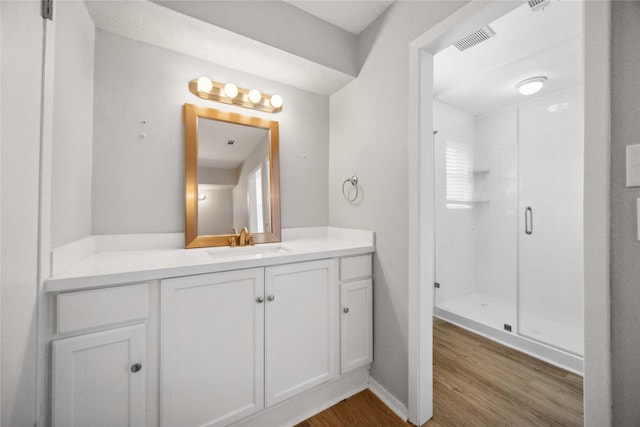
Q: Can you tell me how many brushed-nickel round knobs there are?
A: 4